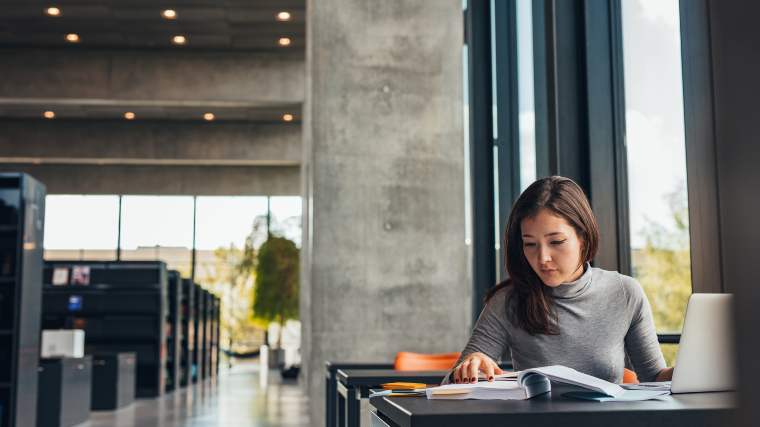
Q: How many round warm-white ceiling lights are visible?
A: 10